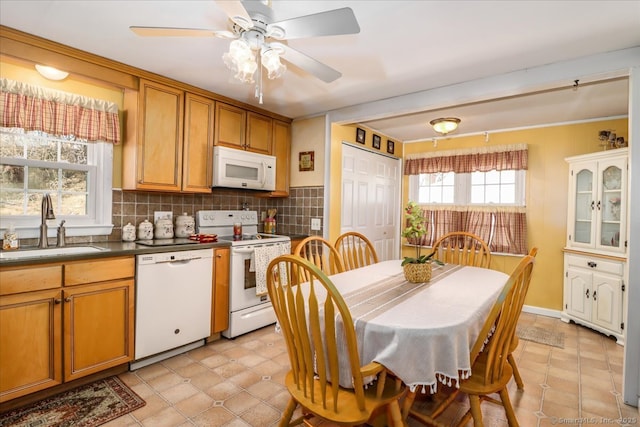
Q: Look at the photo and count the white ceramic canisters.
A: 4